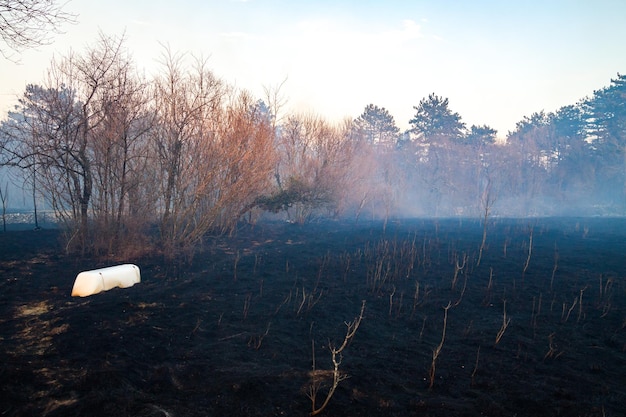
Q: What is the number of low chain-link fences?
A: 0